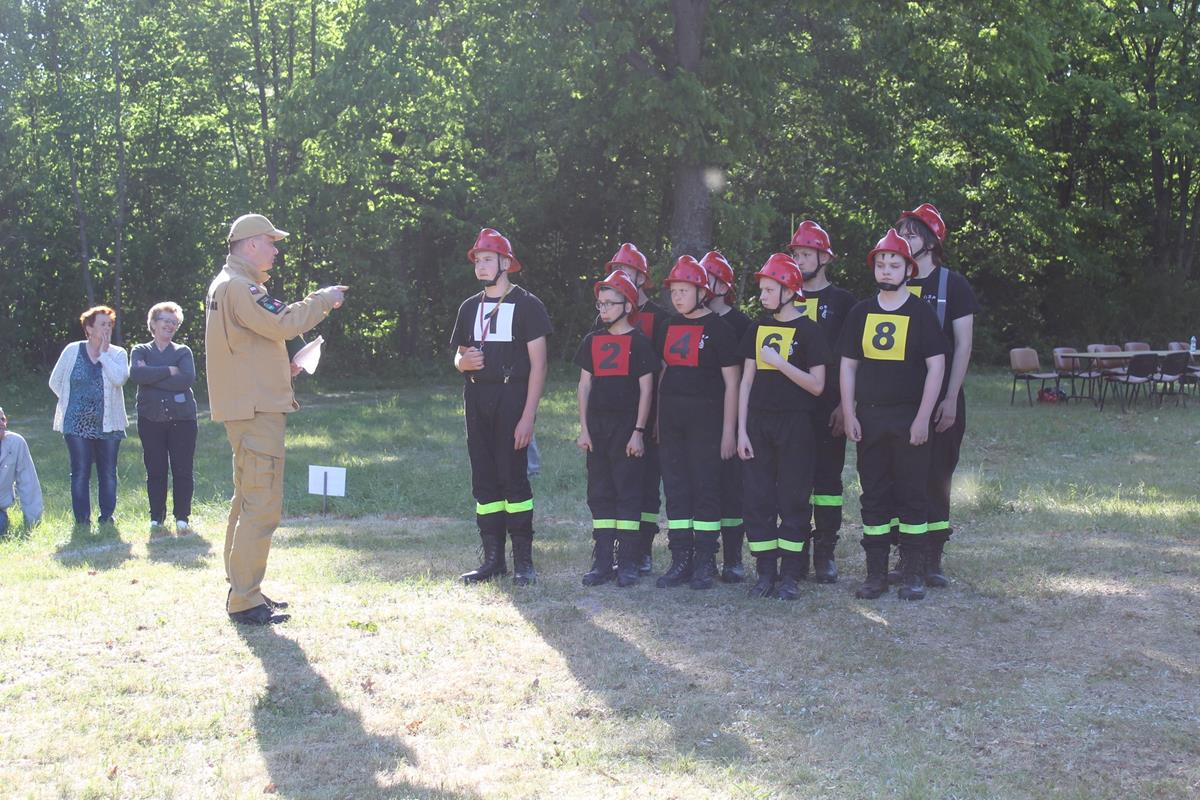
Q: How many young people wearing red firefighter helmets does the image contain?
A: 9